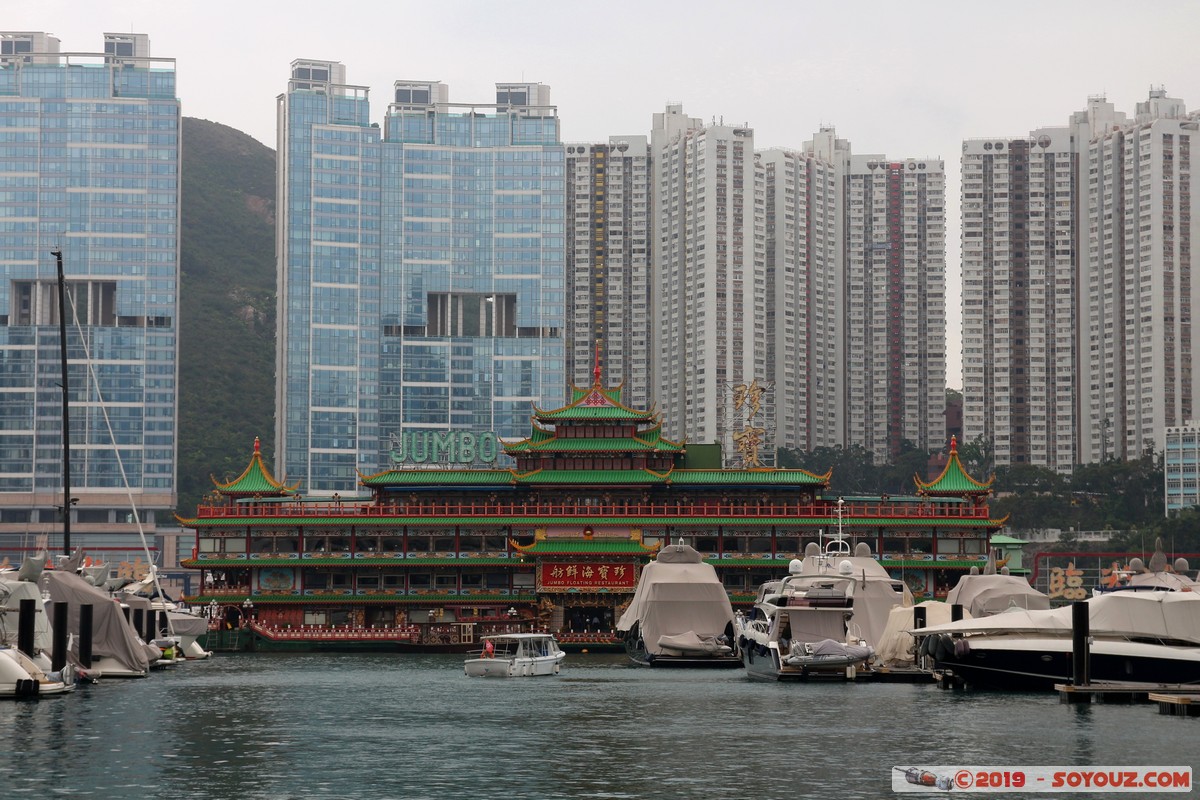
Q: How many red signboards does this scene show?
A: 1